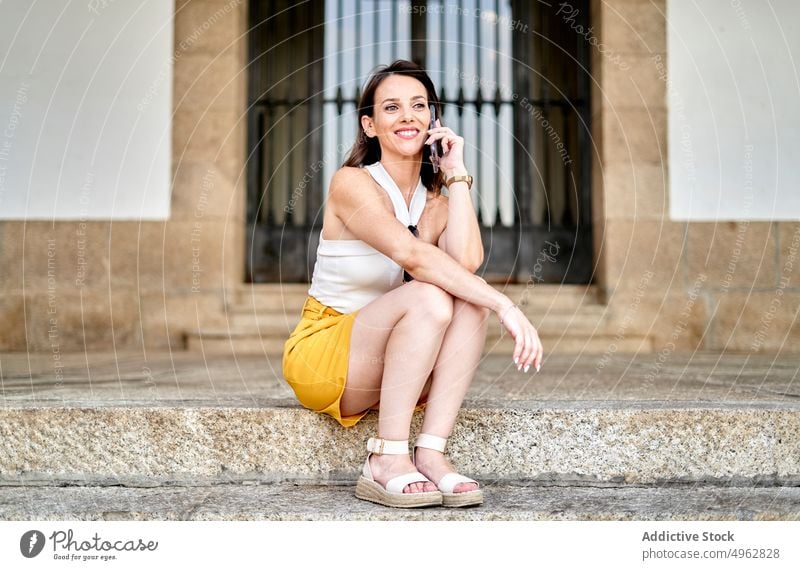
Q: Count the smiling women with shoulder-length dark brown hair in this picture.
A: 1